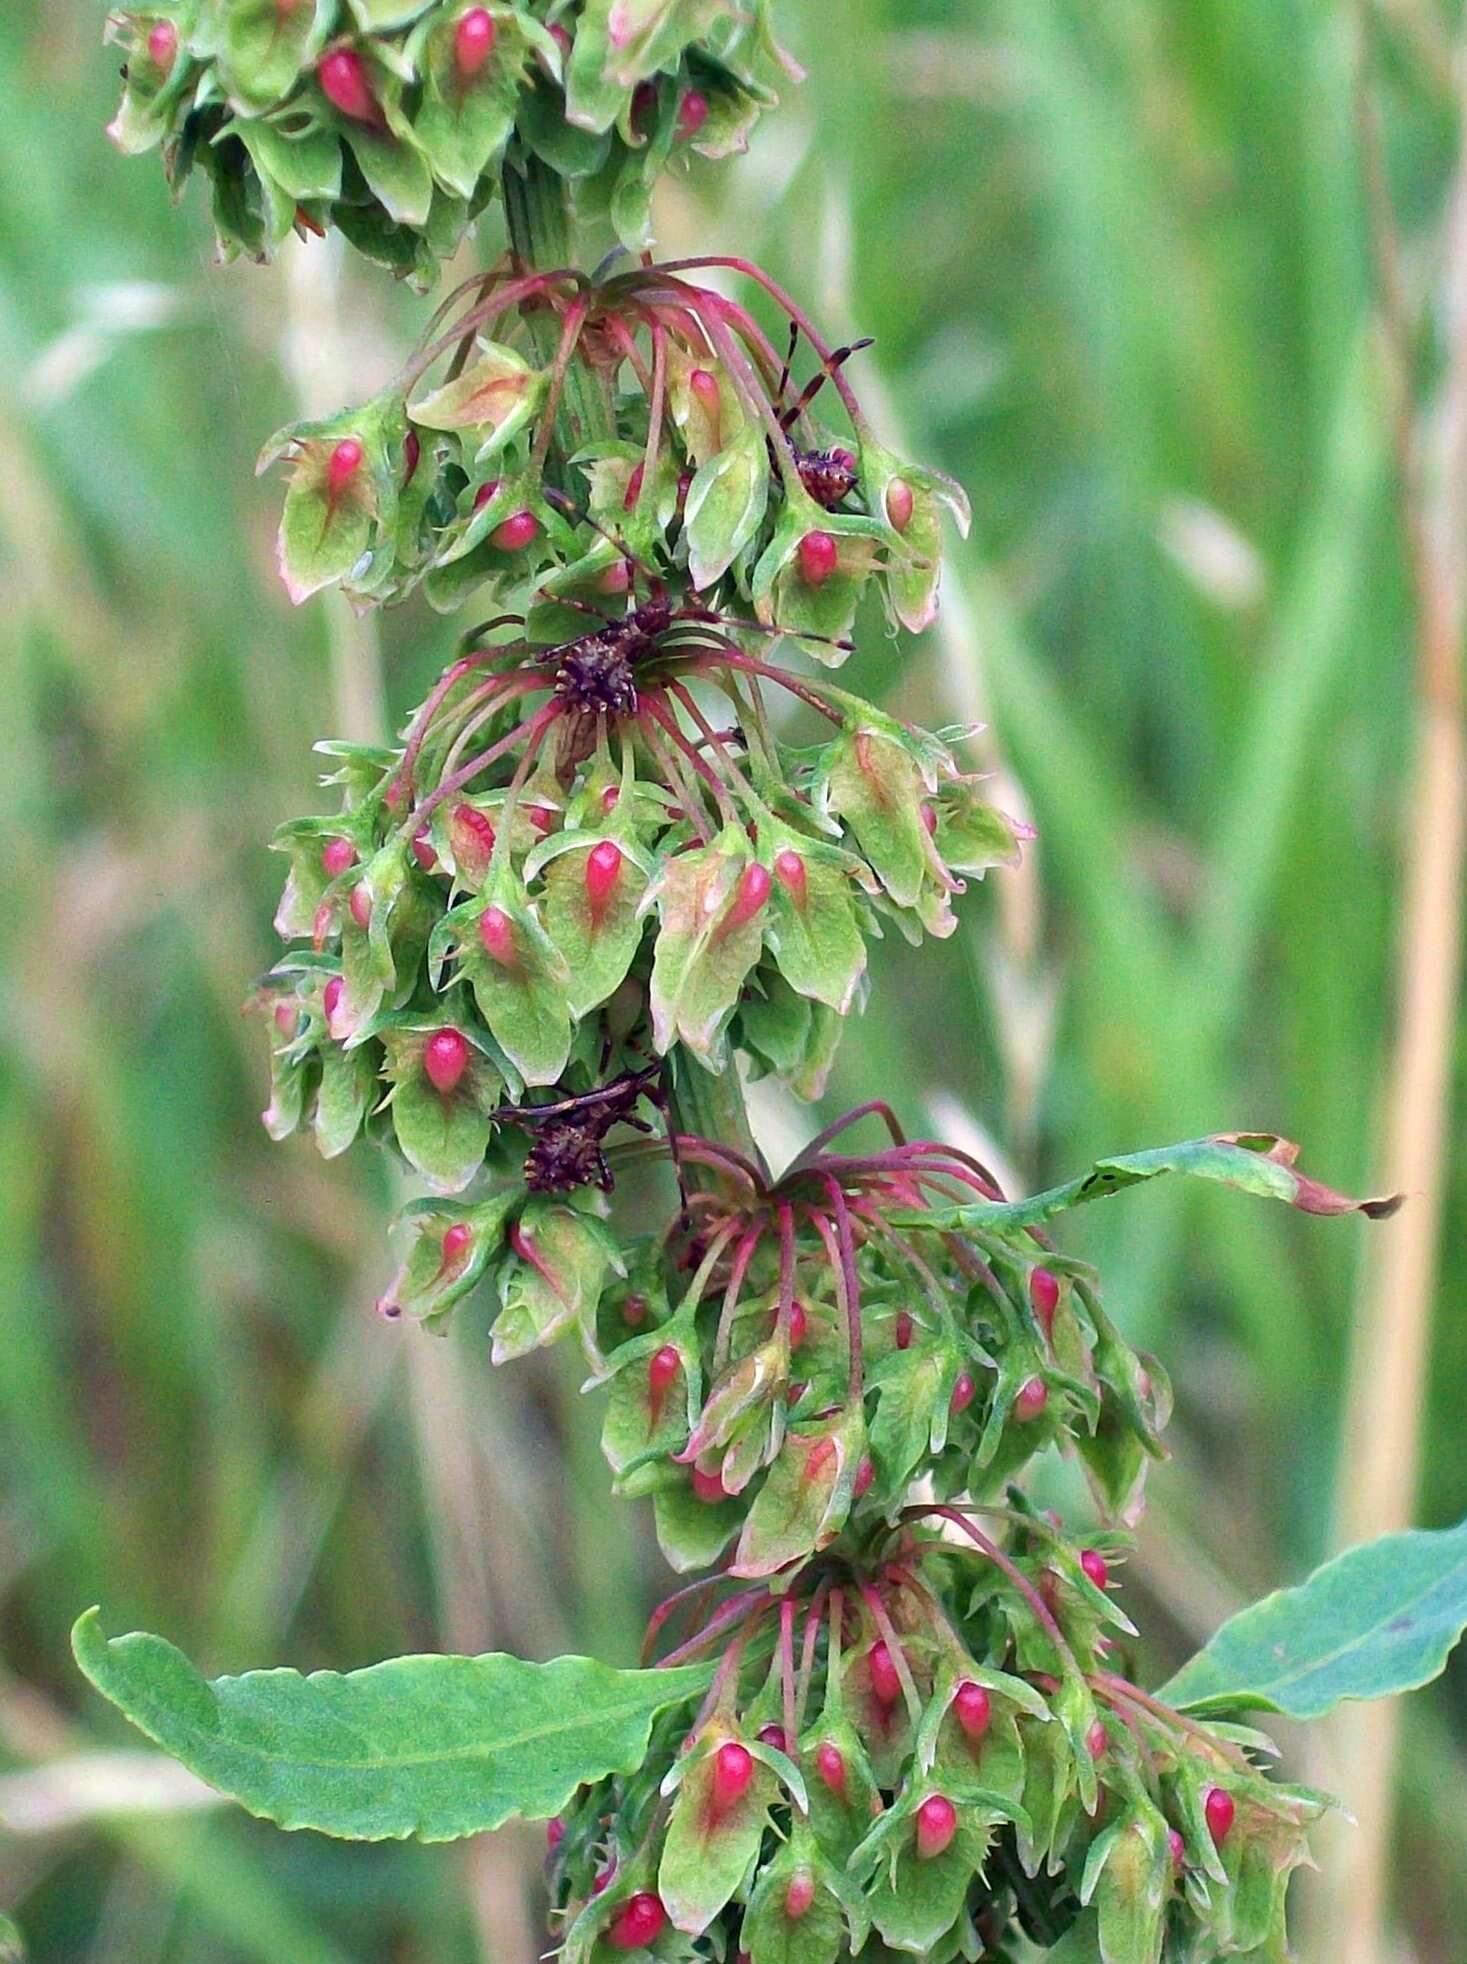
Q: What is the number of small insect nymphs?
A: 3